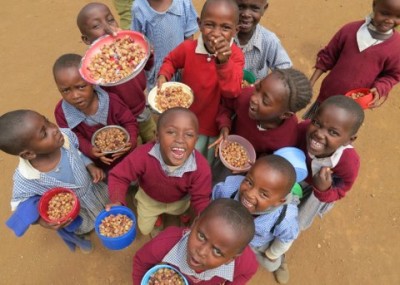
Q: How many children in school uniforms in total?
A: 12